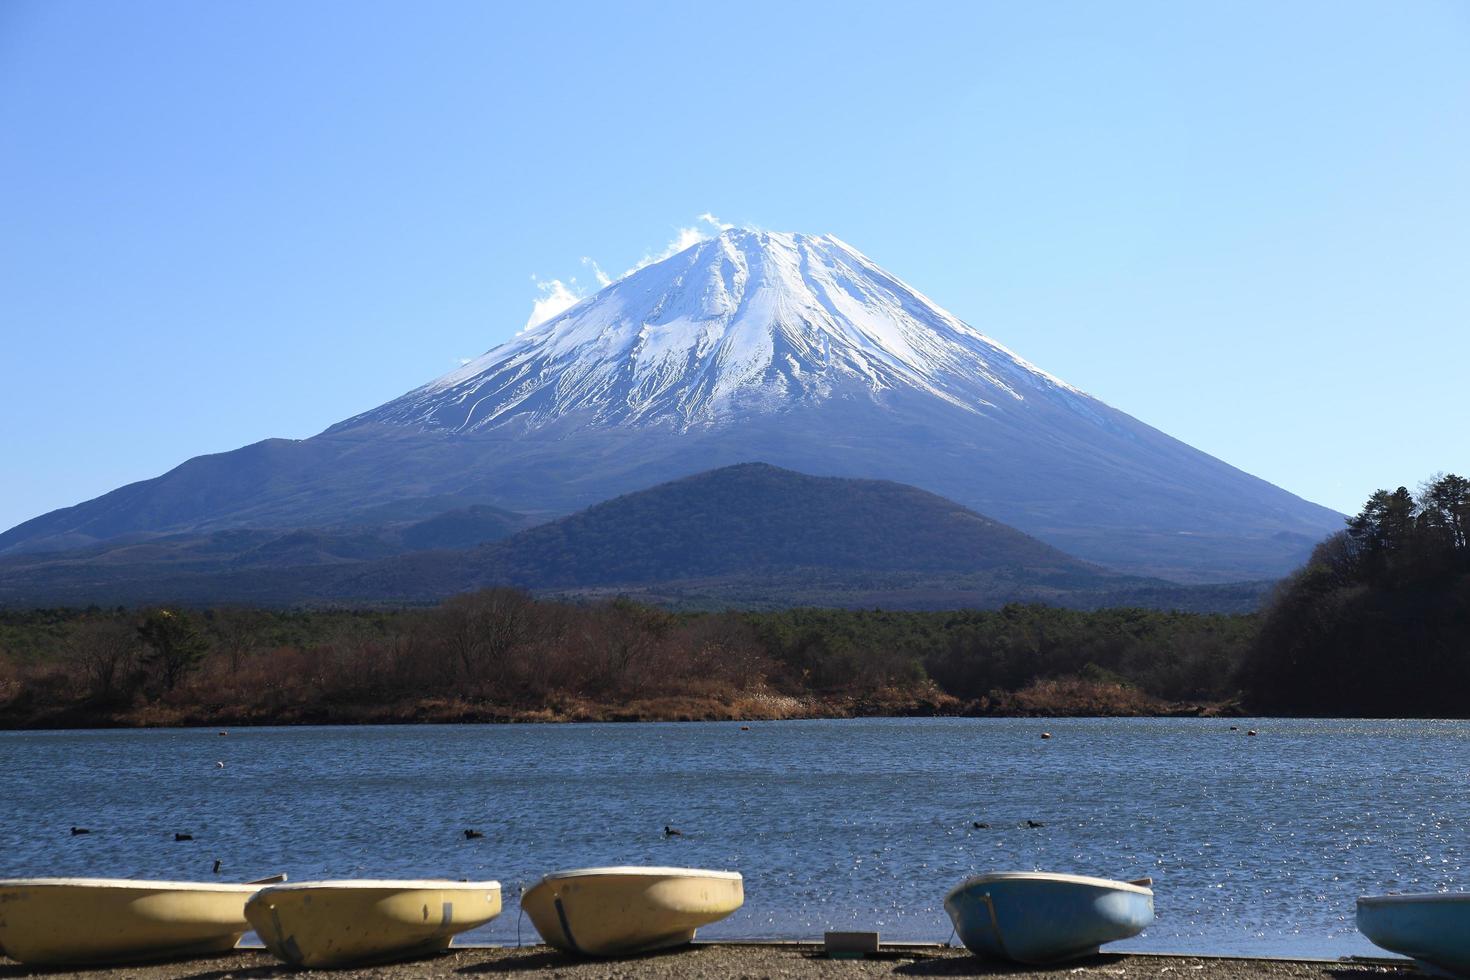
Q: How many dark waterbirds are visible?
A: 6